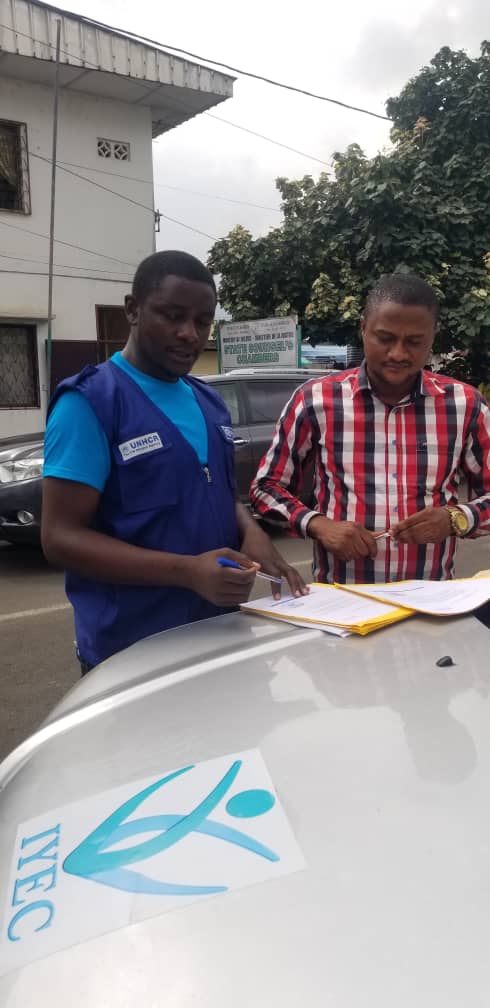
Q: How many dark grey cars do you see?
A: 1